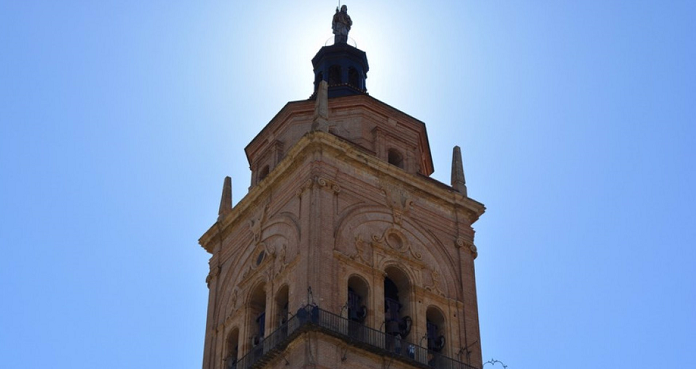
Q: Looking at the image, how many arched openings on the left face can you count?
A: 3